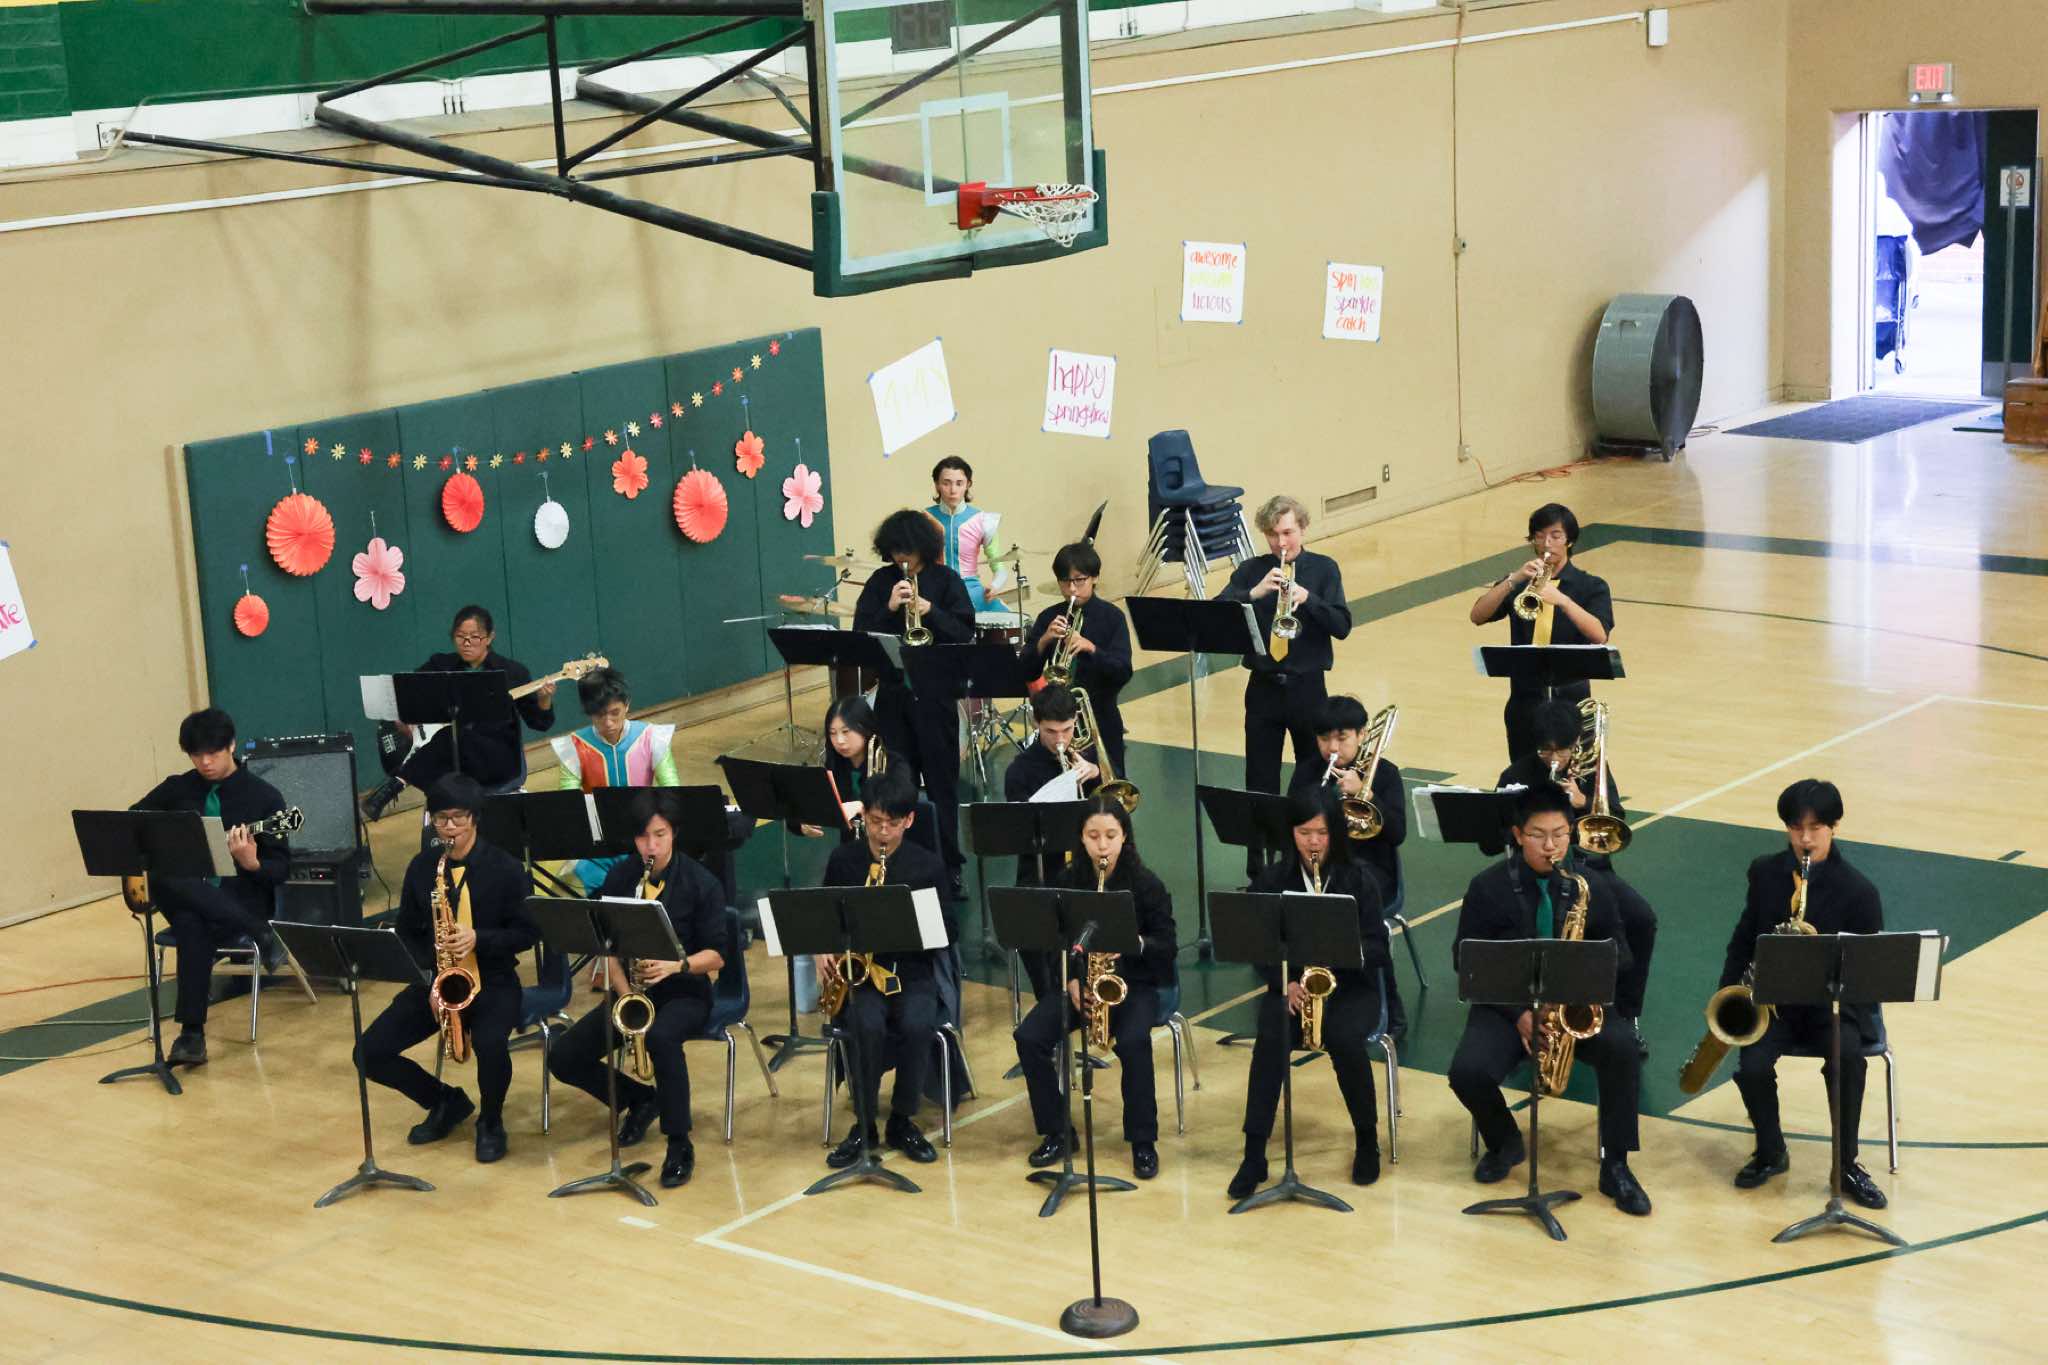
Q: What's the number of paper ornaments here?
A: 9